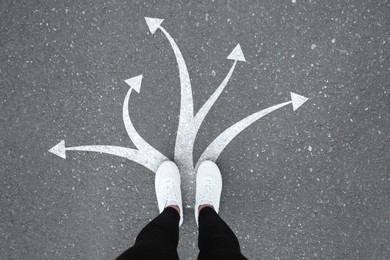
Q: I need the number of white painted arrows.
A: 5